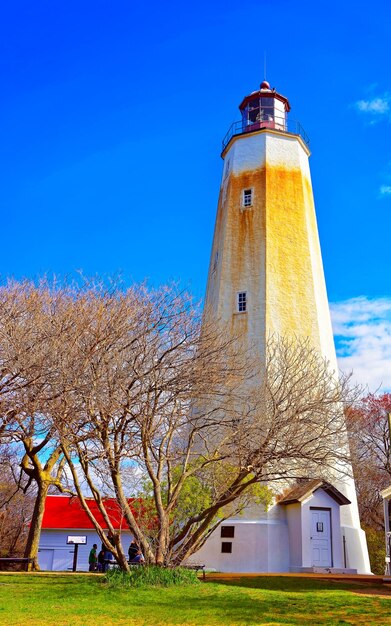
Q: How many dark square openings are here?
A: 2